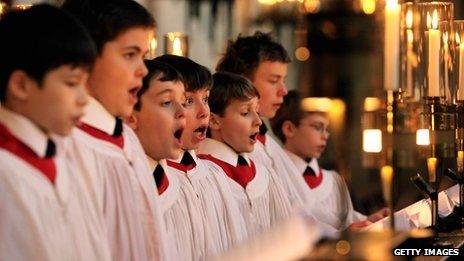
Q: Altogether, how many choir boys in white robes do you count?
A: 7